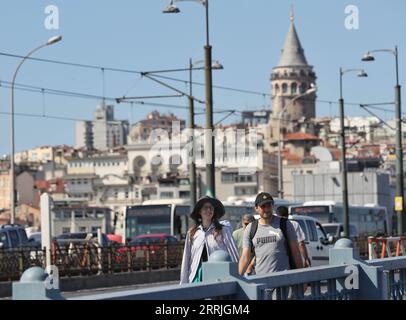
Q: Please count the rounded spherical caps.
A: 3